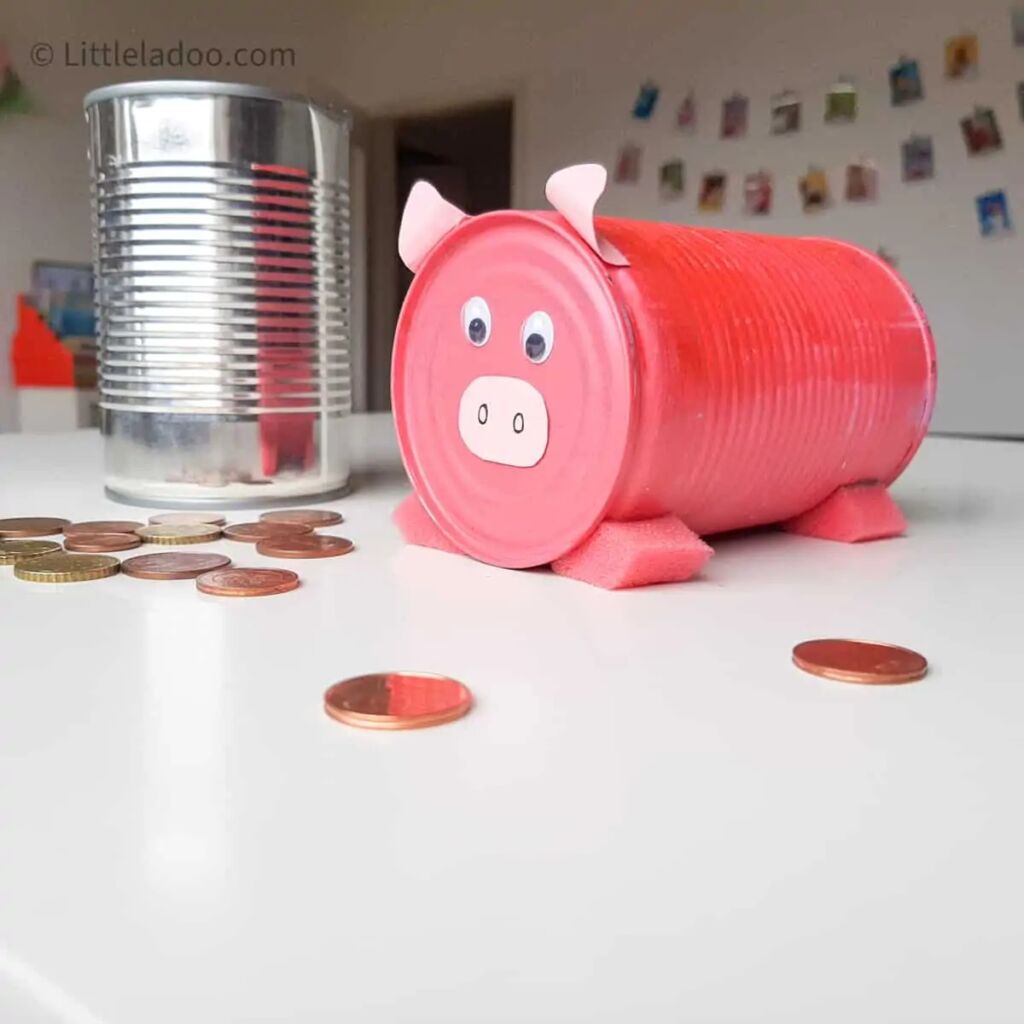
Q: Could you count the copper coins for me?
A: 11